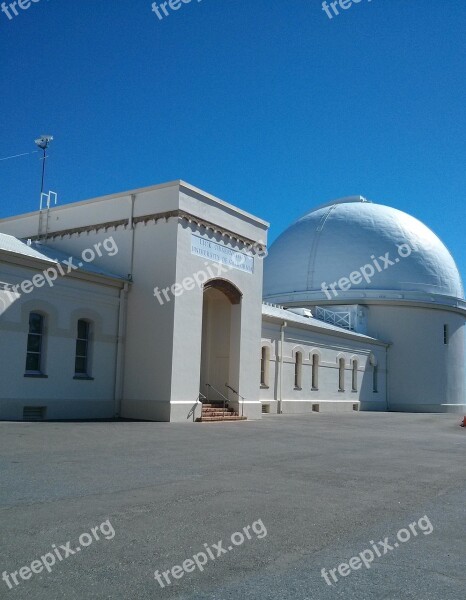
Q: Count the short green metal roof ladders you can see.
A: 0